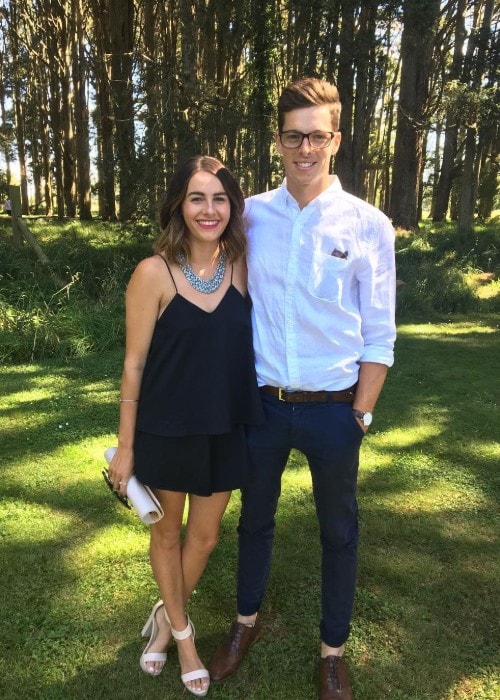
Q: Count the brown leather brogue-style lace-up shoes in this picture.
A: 2